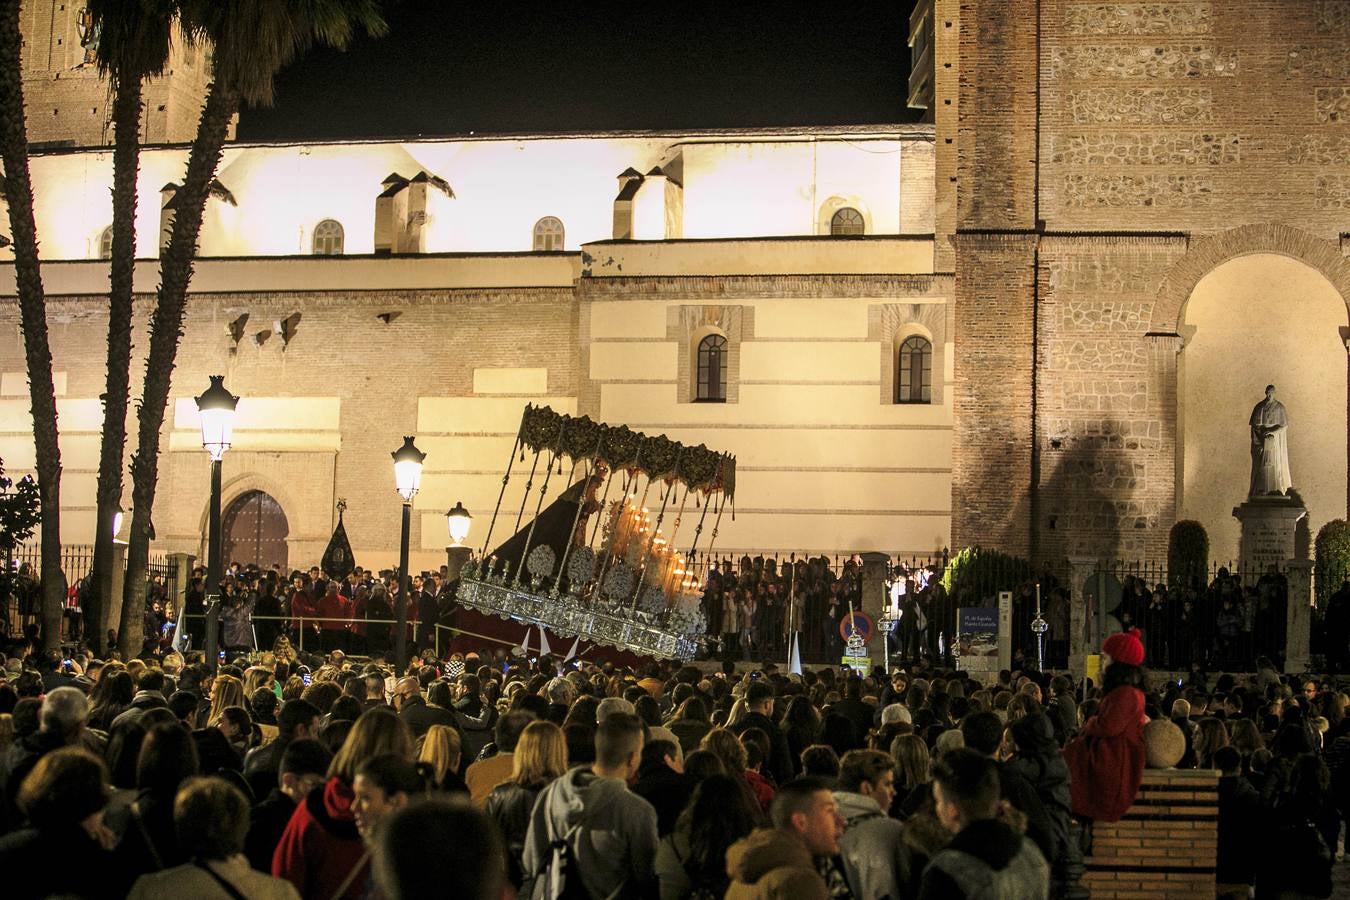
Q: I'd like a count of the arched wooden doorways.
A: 1